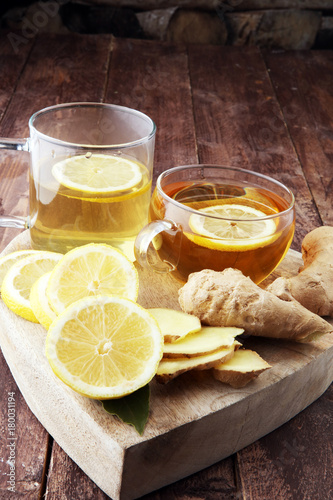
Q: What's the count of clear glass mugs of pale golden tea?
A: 1